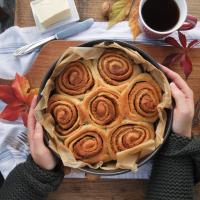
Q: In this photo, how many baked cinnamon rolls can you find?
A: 7